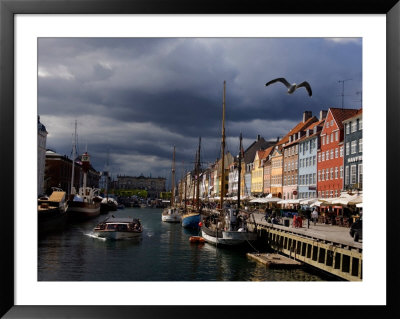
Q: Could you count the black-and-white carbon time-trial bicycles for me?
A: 0